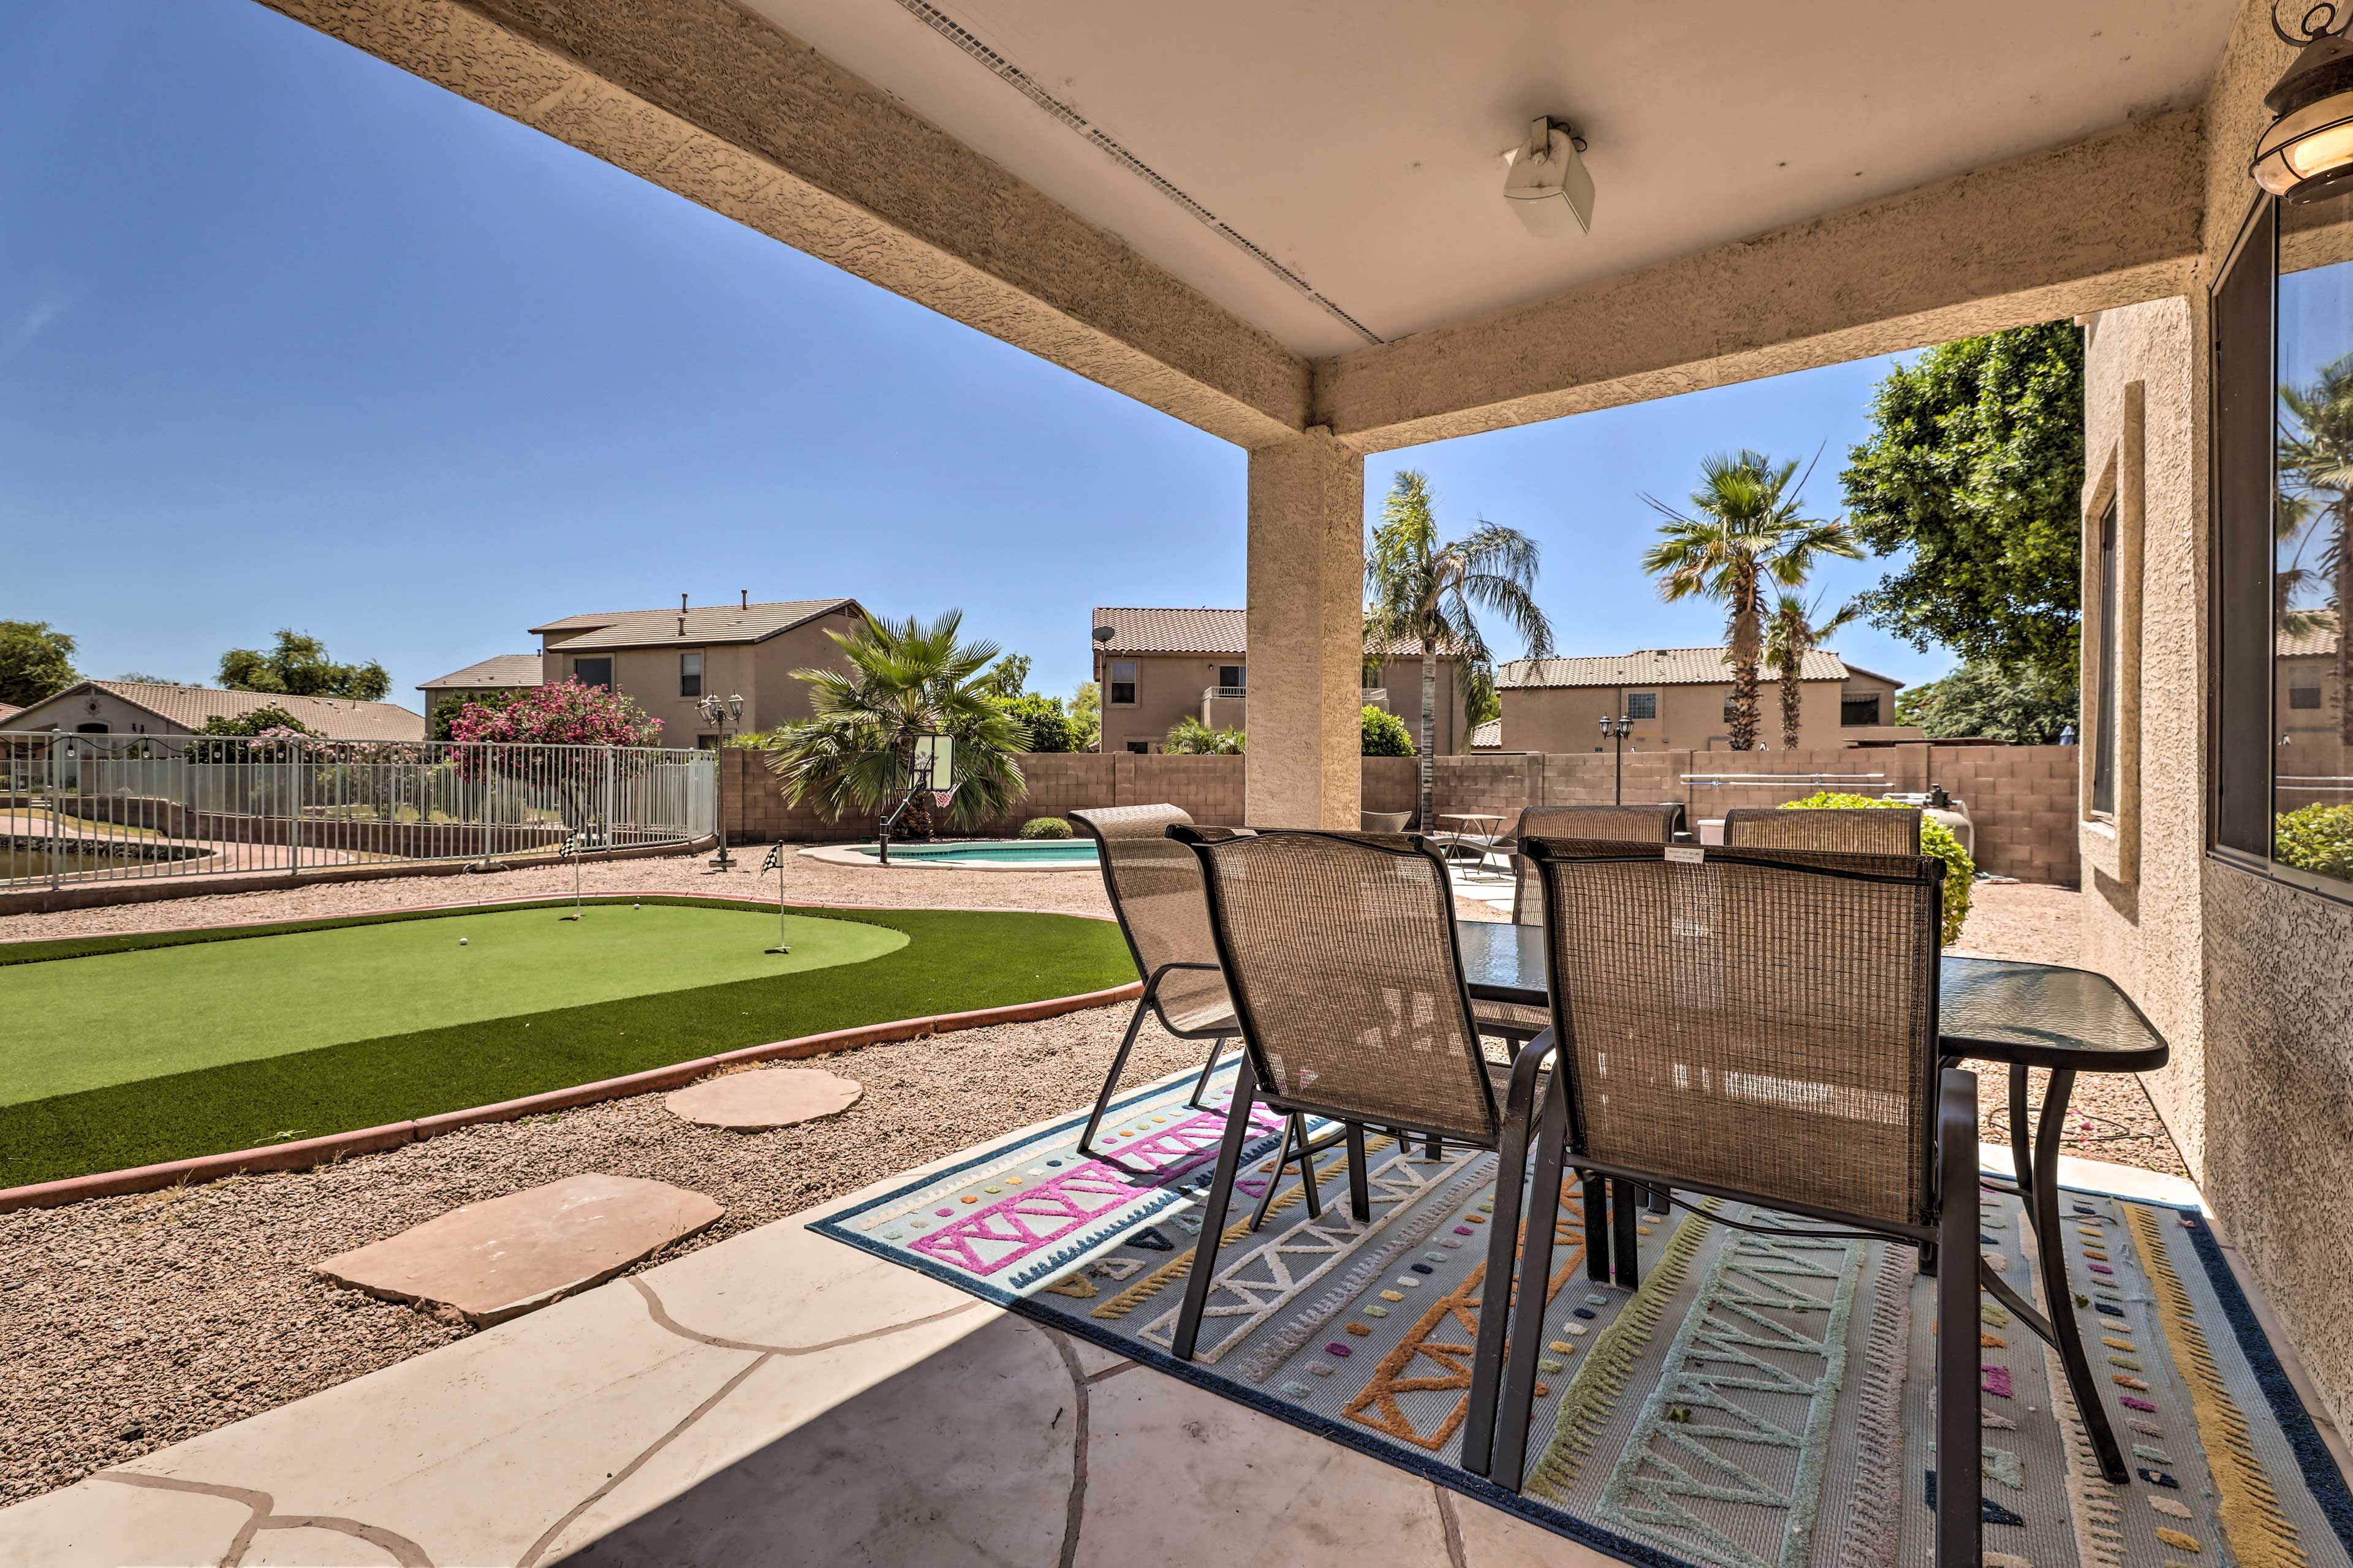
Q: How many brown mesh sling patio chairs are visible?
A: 5